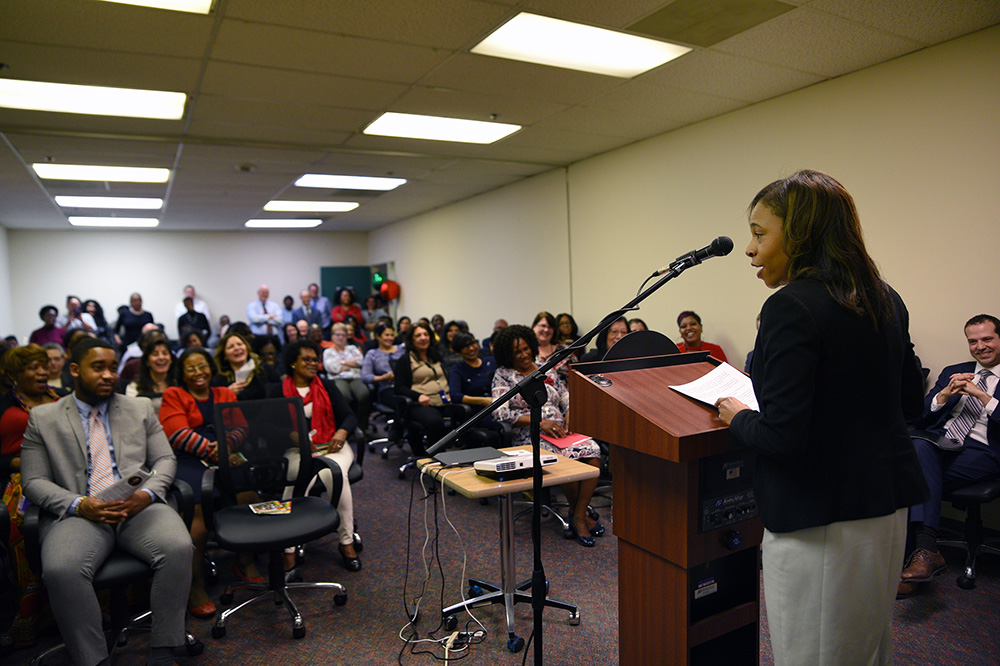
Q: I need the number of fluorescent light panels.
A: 10